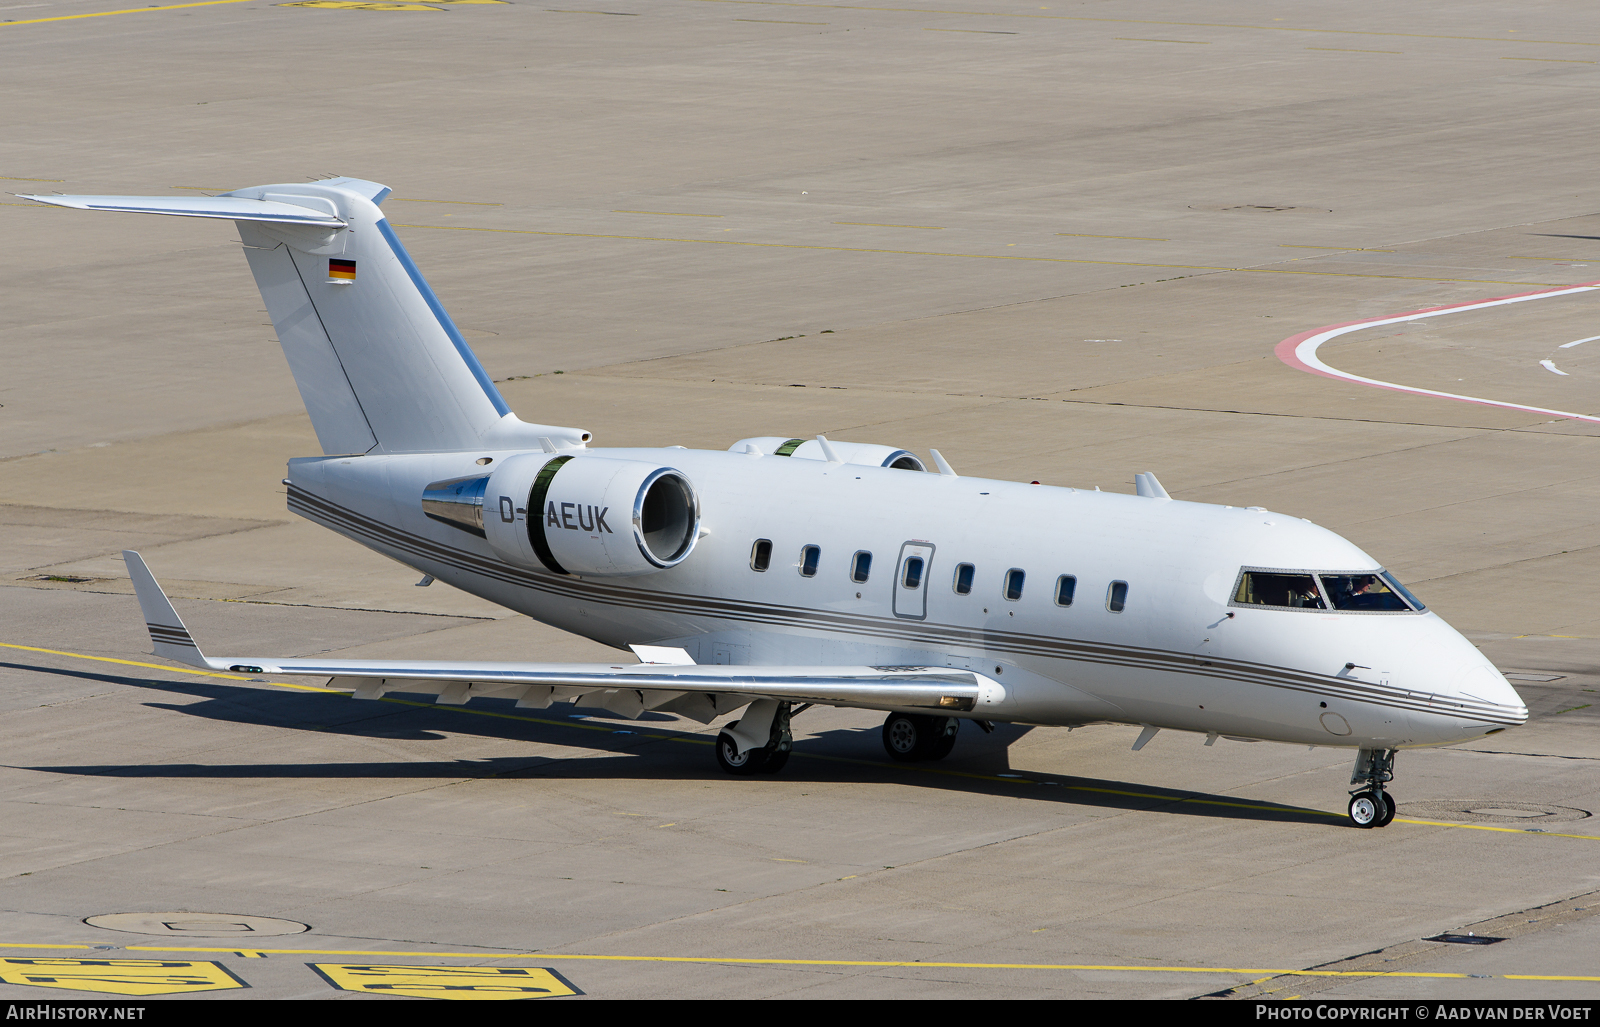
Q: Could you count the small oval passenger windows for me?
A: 8